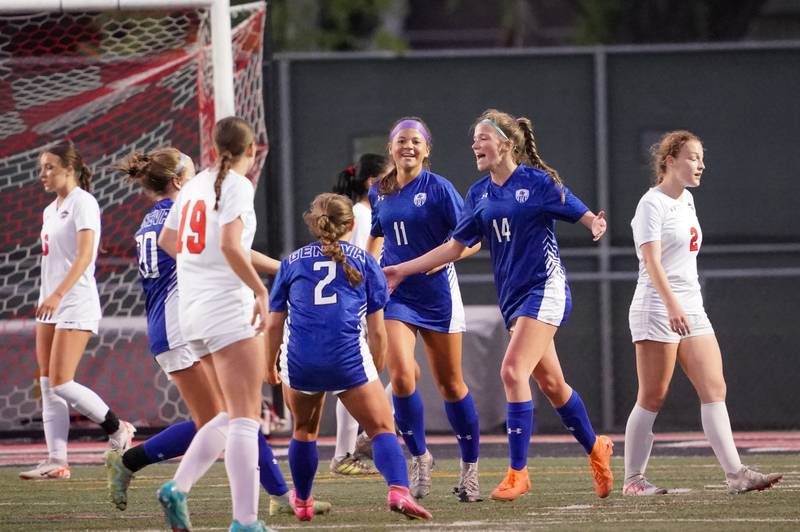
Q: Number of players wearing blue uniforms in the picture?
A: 4